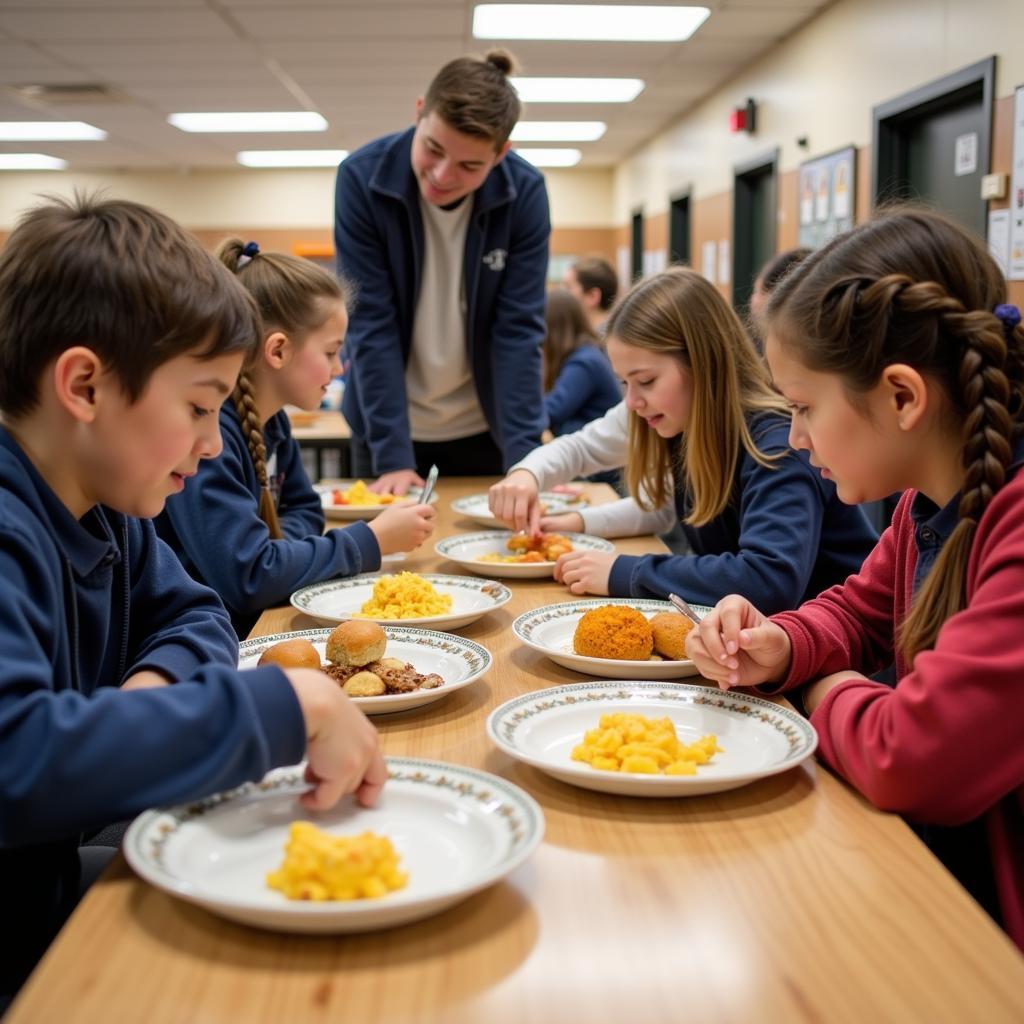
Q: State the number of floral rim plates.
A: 8